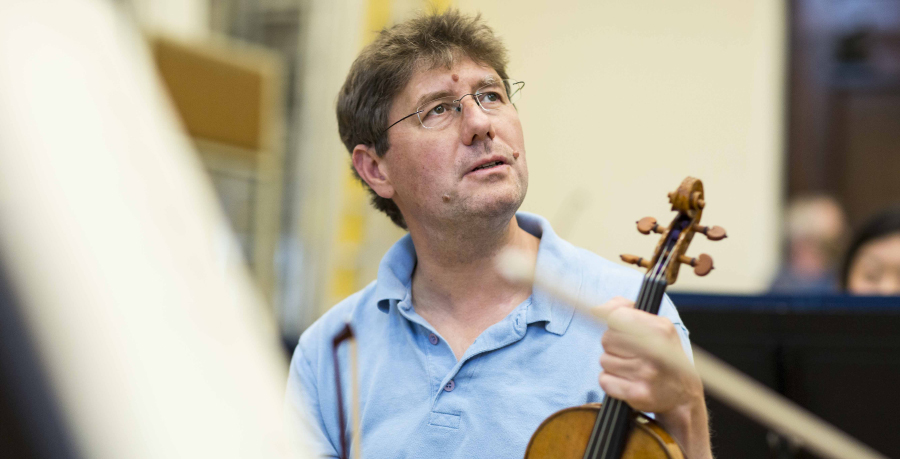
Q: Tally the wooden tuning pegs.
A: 4